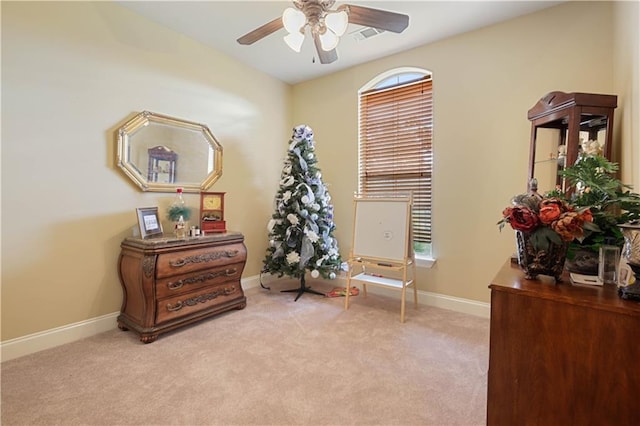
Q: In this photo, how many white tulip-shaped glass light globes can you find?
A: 4